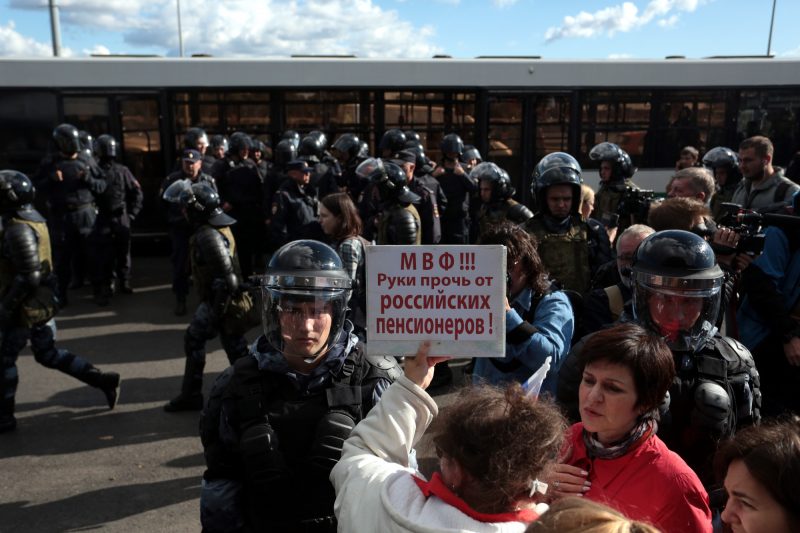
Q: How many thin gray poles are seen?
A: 3